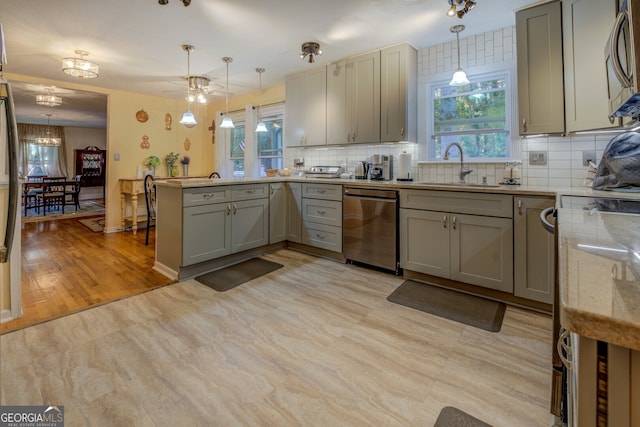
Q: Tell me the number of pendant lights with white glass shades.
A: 4